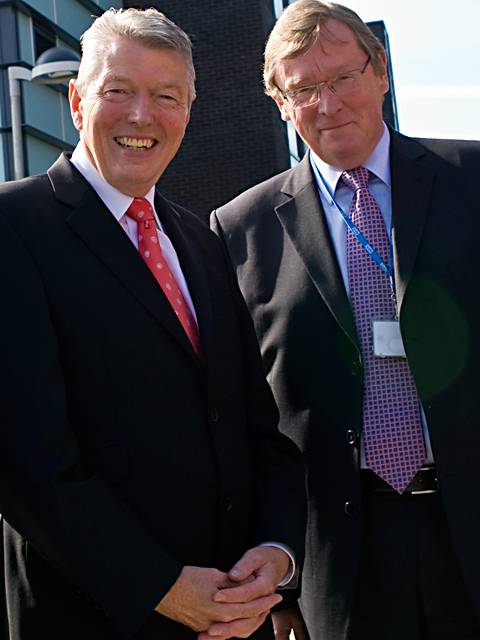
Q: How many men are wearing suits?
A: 2